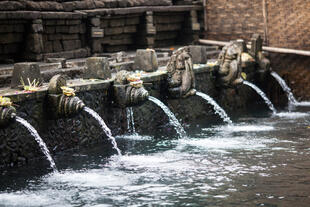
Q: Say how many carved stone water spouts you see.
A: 6